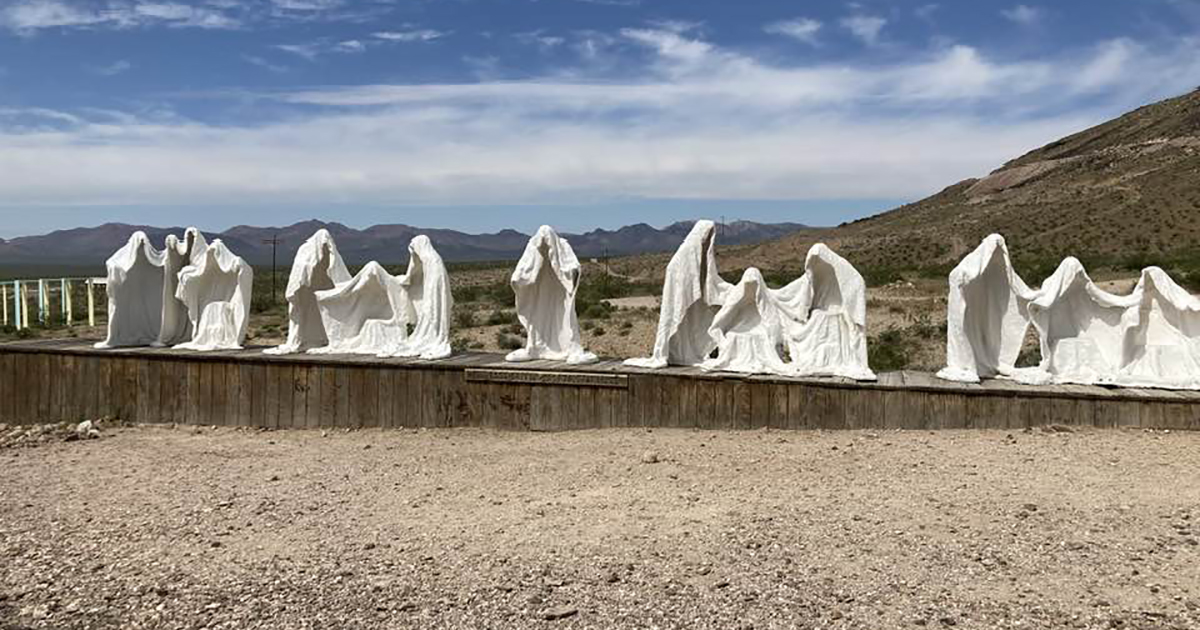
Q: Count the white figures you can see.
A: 13